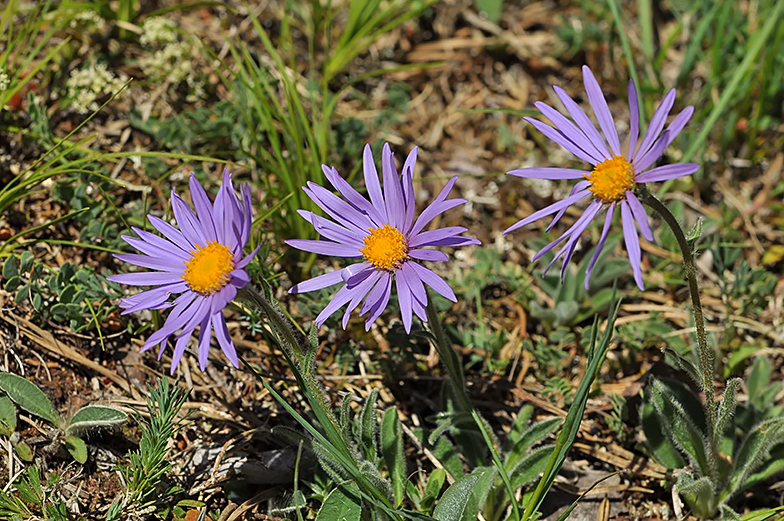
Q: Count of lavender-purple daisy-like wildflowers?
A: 3